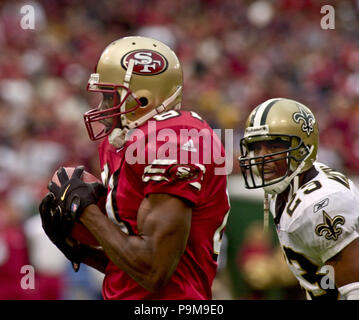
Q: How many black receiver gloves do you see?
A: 2